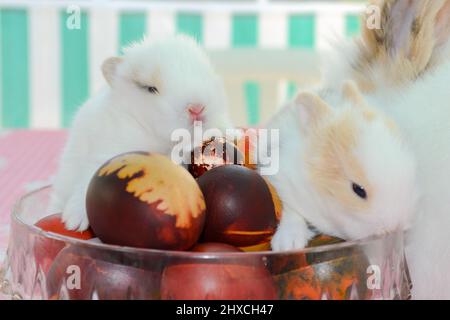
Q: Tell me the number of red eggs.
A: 2